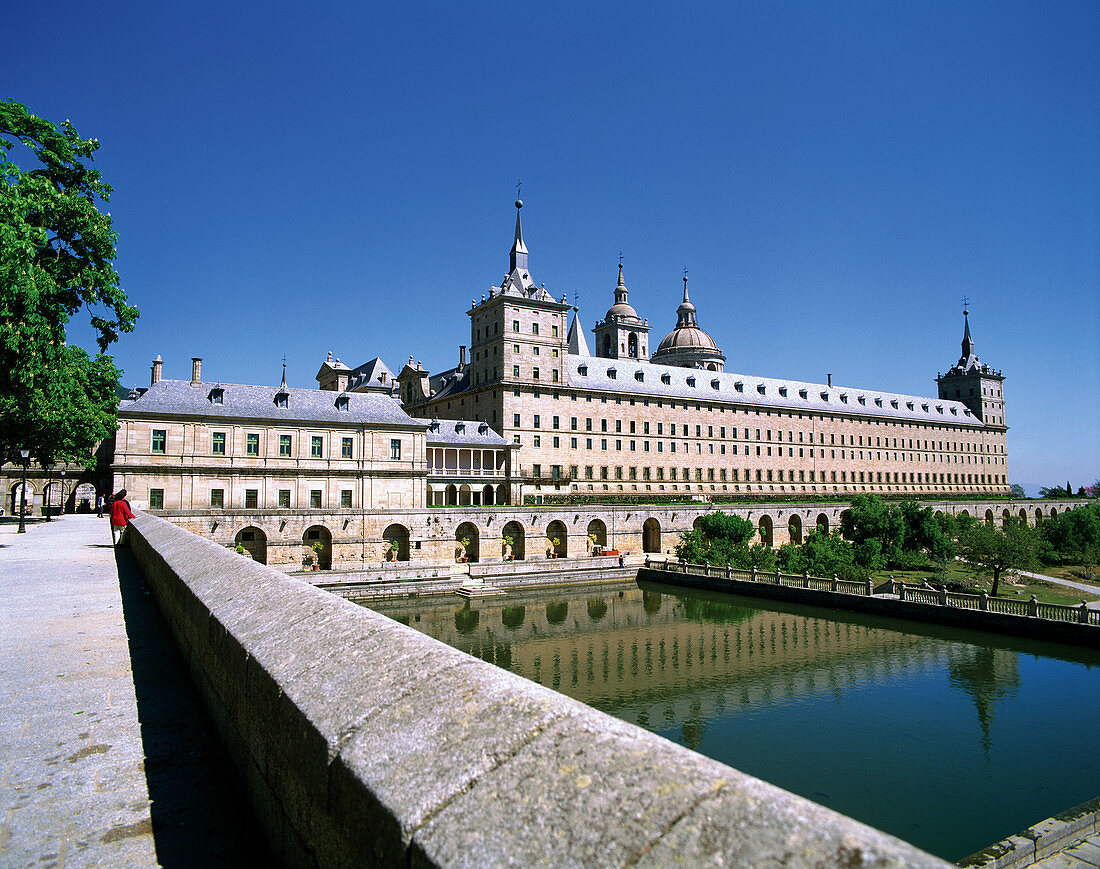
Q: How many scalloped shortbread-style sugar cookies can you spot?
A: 0